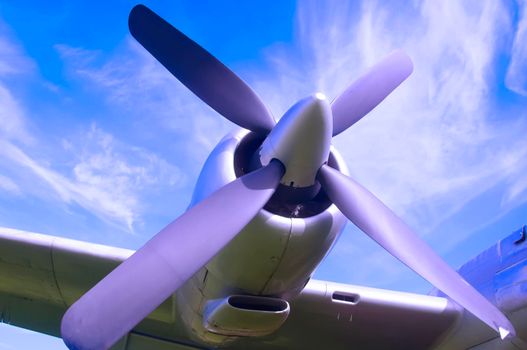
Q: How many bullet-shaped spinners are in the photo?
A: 1